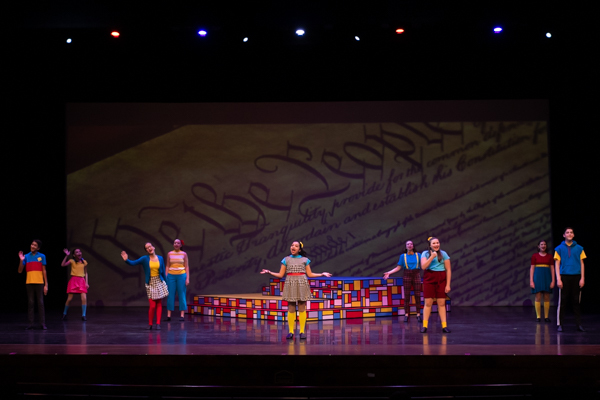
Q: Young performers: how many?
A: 9